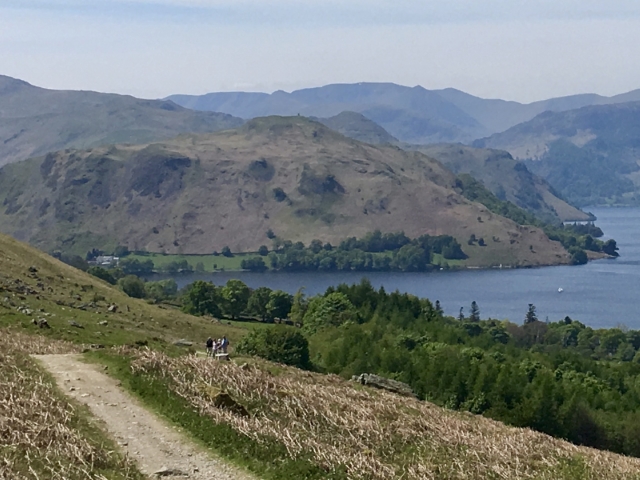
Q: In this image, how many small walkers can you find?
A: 4